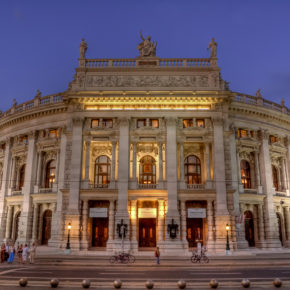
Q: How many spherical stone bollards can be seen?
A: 9